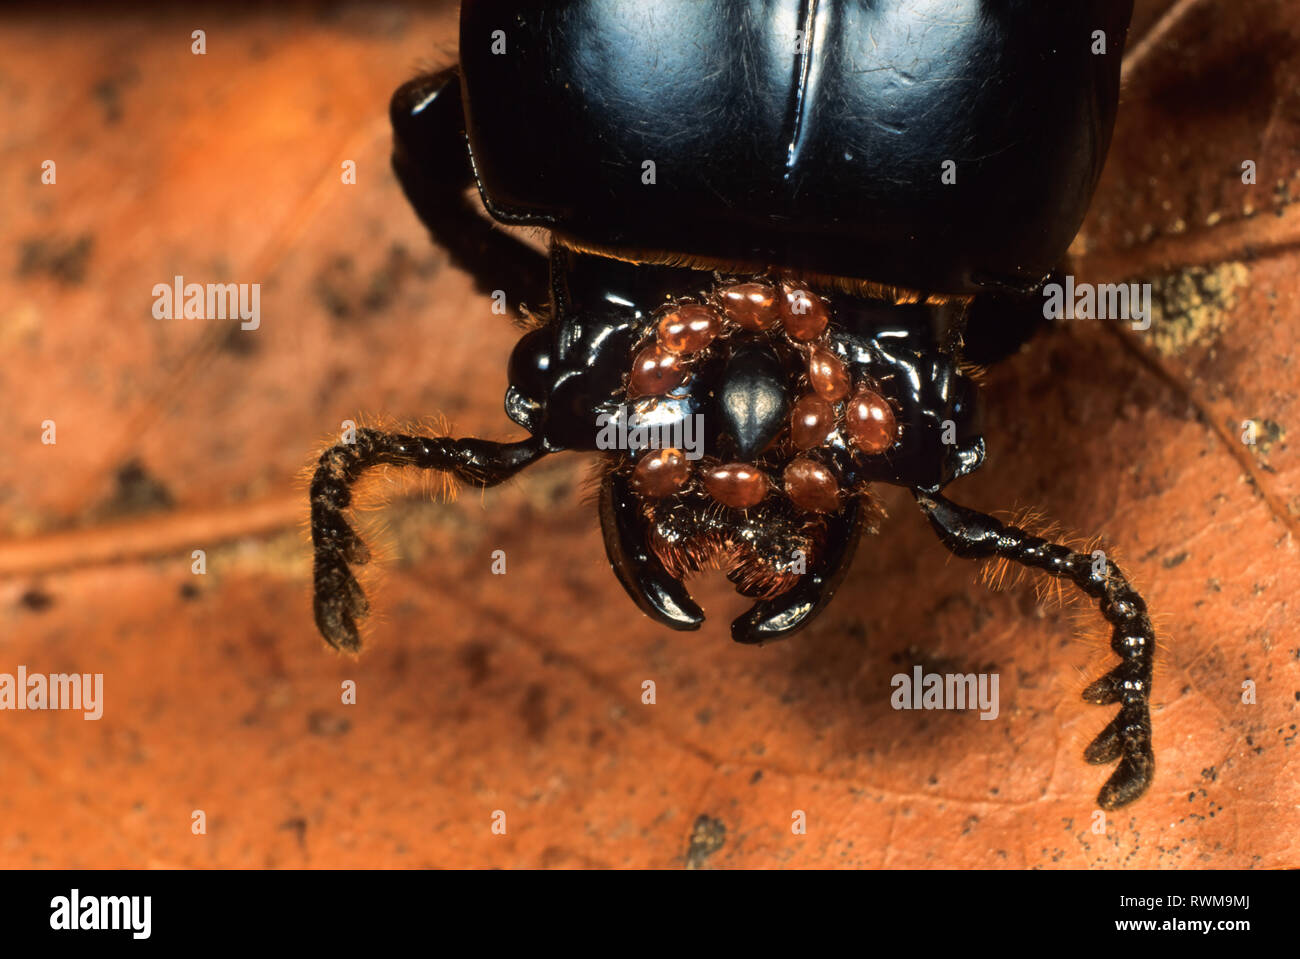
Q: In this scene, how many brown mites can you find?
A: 10